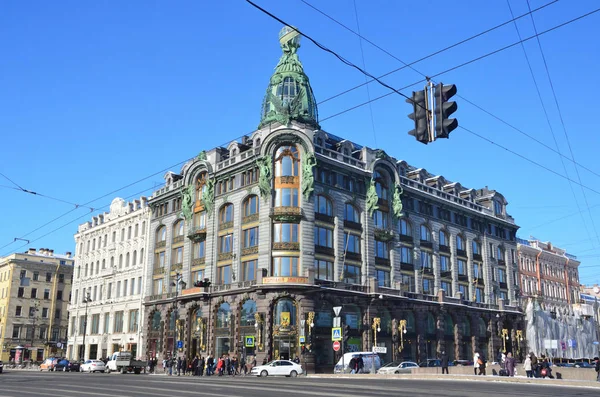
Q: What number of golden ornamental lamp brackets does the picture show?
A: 8